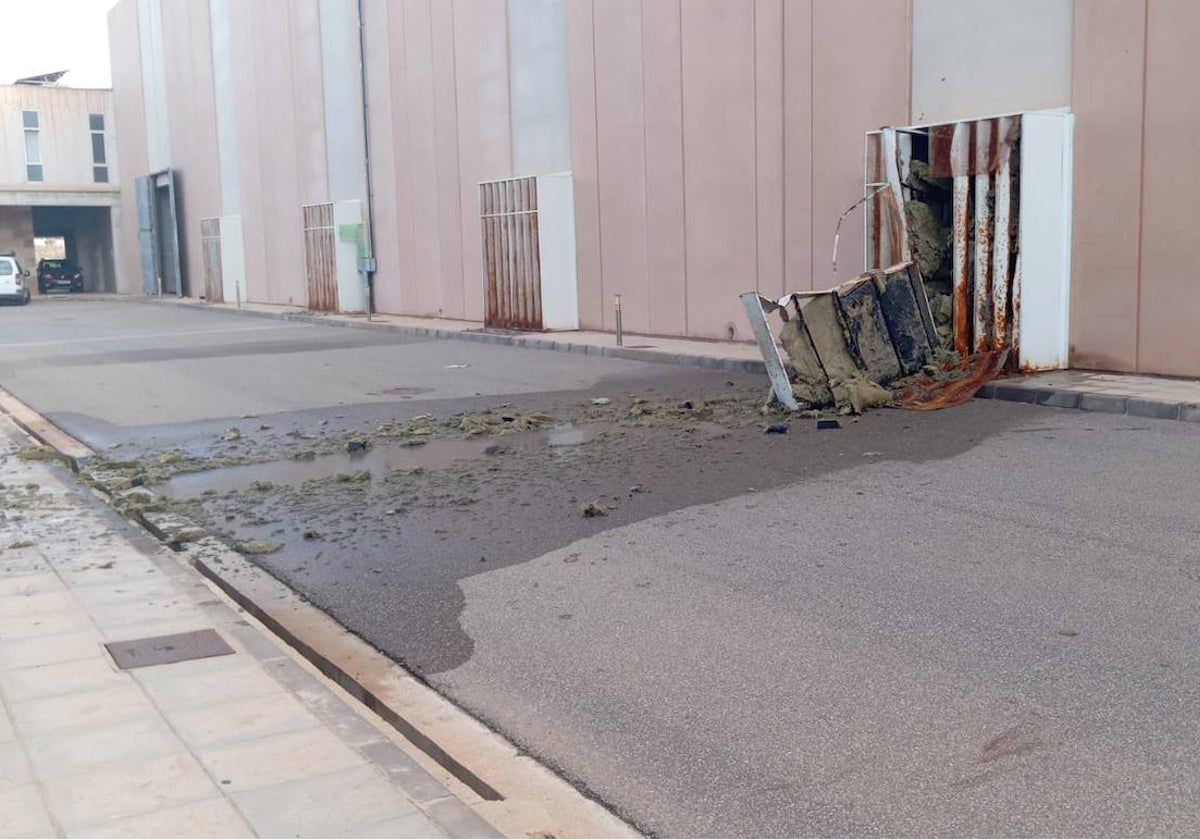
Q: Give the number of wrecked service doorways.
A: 1